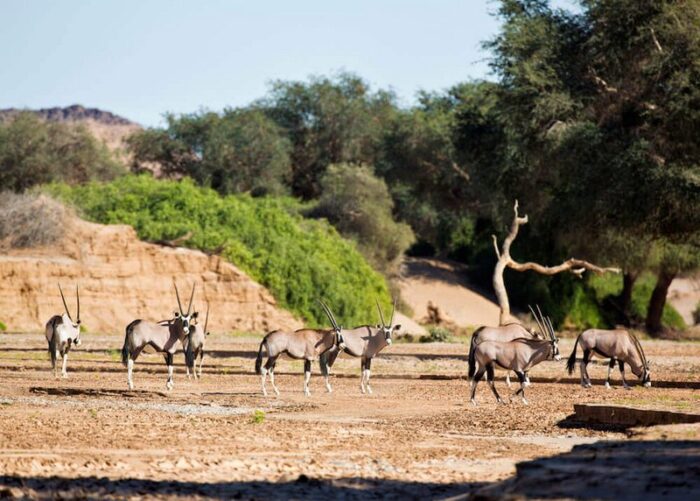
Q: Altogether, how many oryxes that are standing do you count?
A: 8